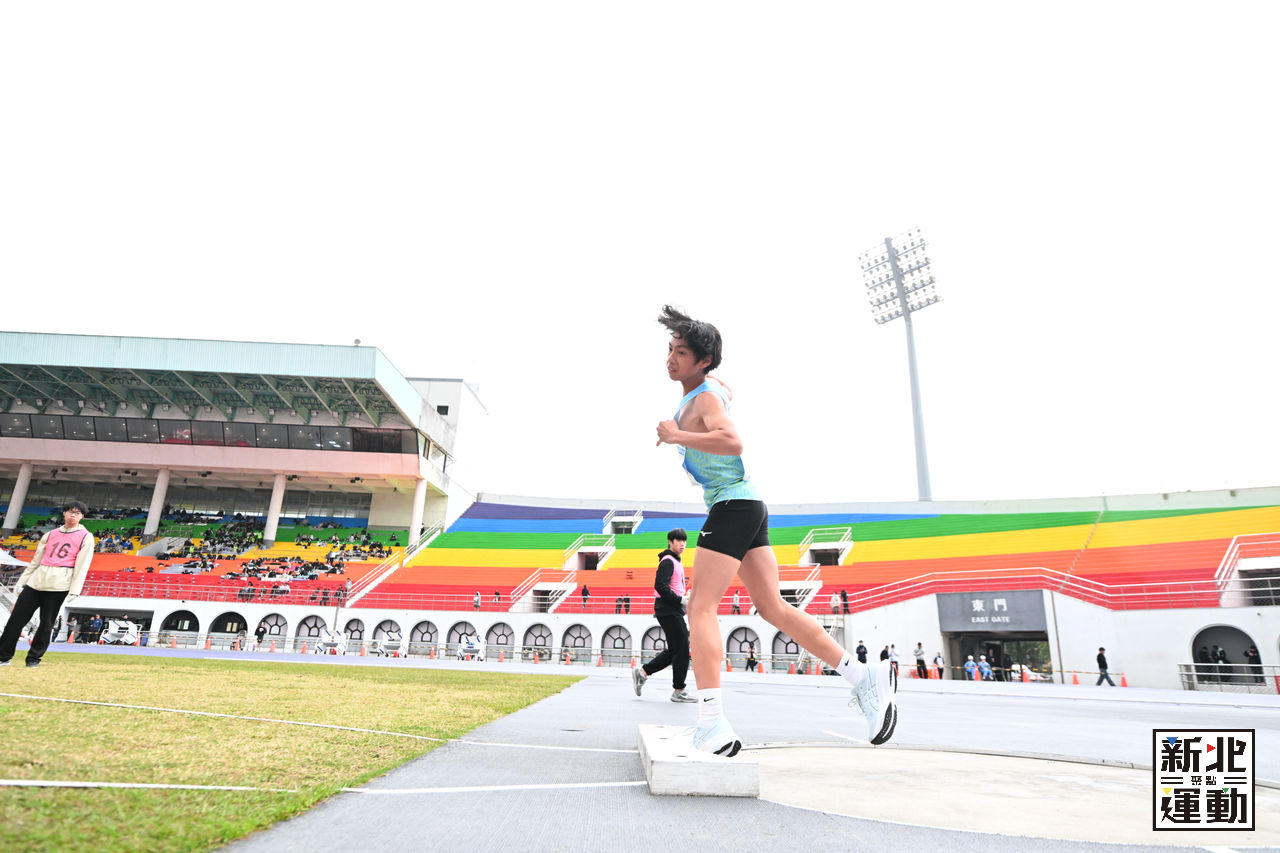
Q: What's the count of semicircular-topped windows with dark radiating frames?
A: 13